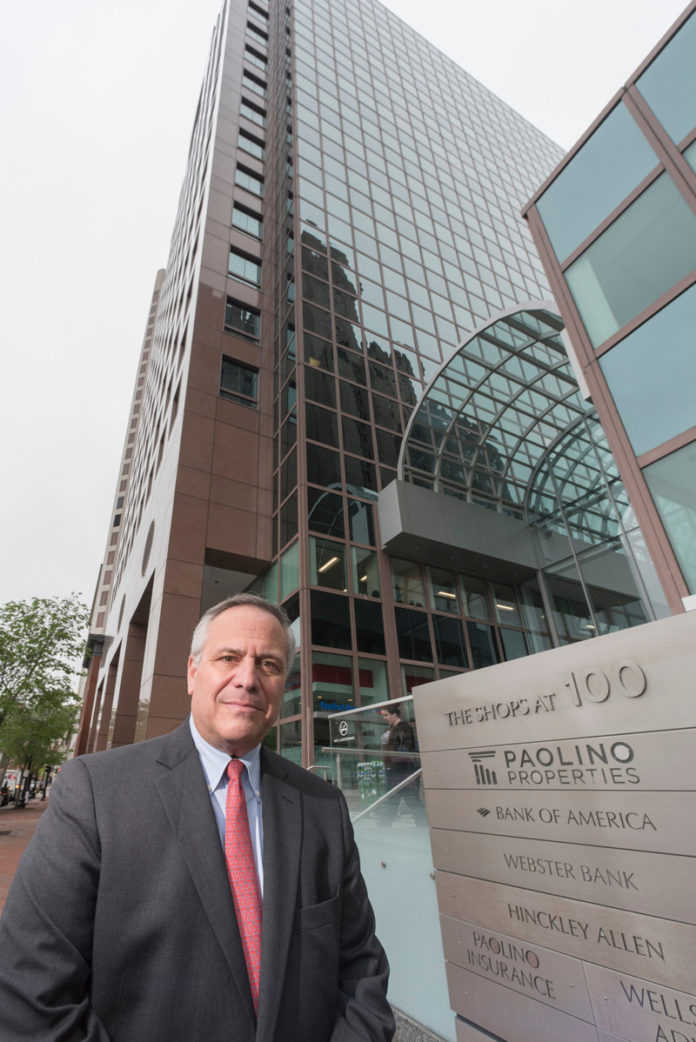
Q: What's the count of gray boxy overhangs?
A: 1